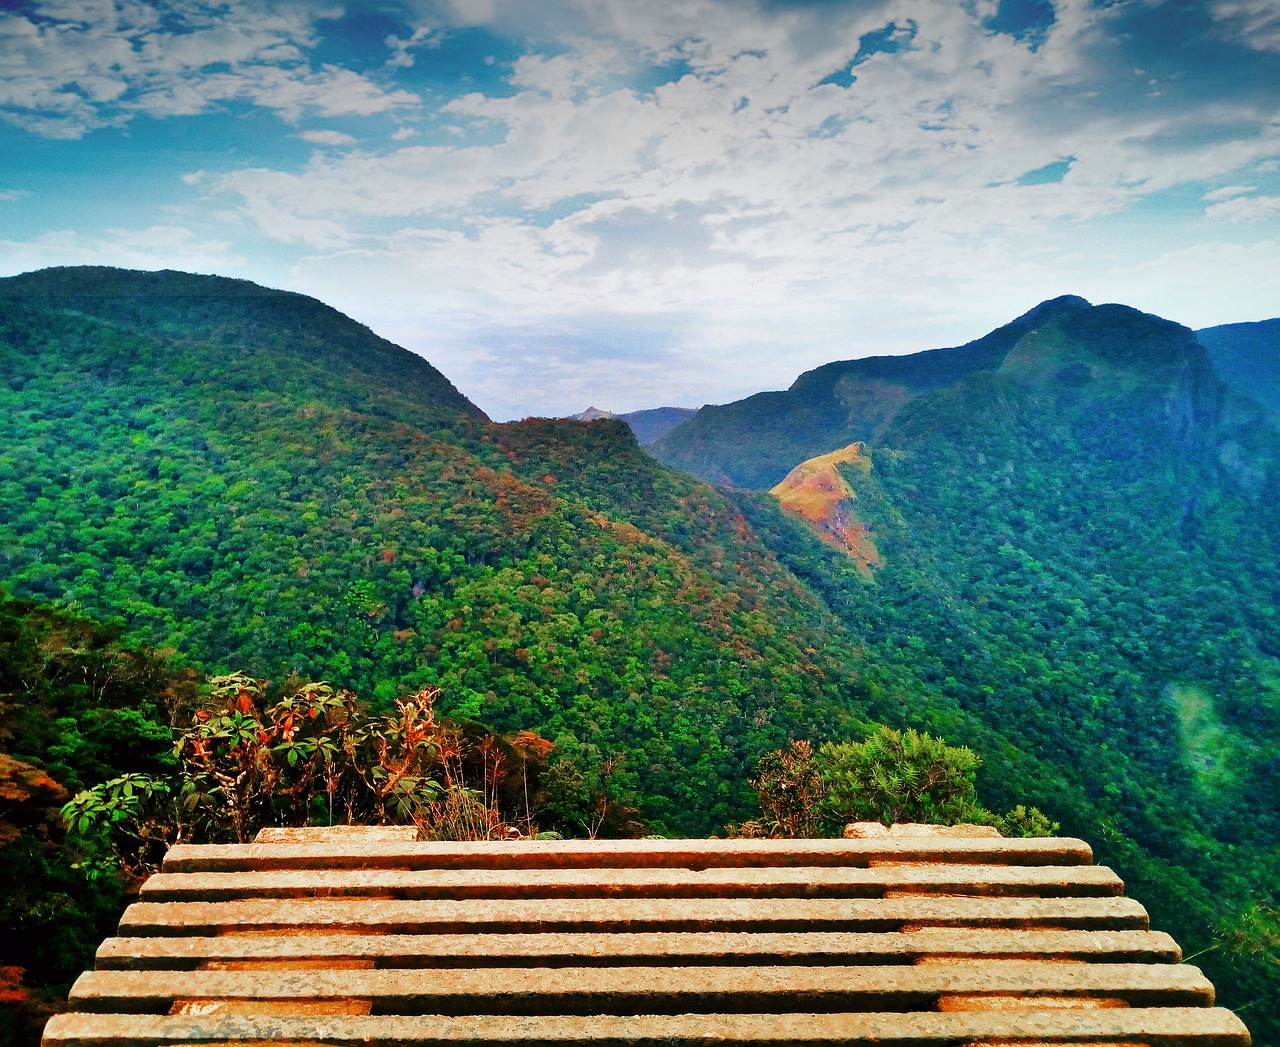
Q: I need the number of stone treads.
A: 6